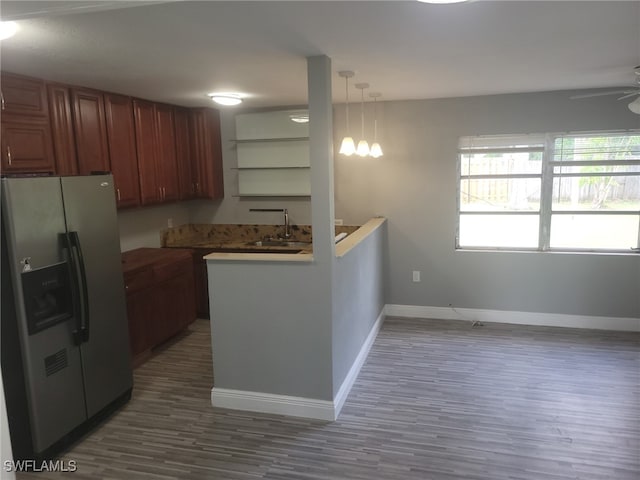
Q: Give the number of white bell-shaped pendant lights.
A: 3